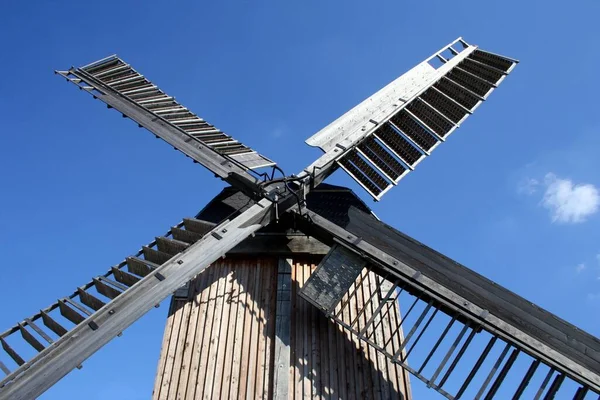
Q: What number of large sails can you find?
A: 4